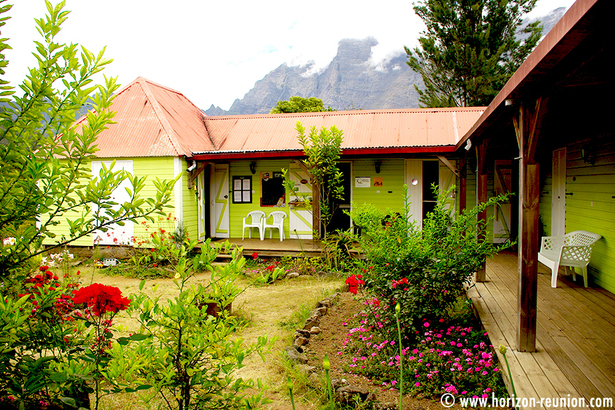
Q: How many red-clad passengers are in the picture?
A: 0